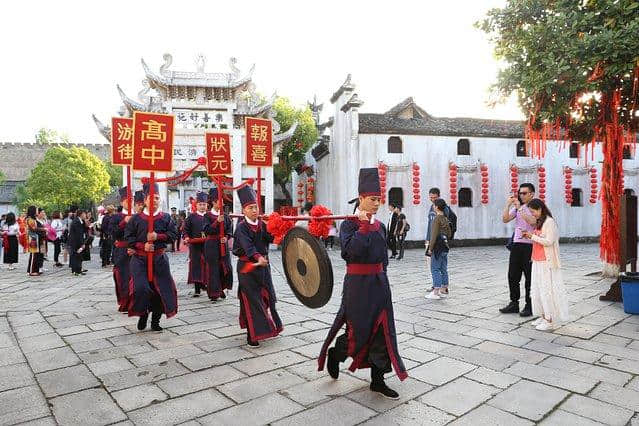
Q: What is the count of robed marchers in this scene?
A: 7